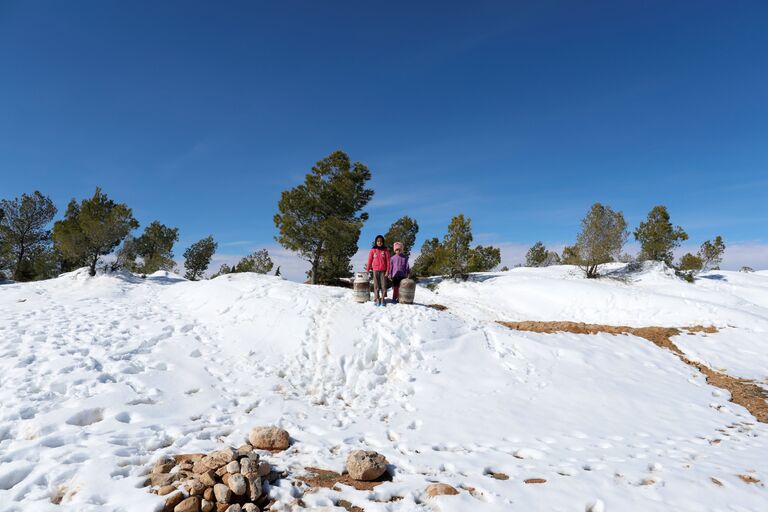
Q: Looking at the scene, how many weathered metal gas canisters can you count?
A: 2